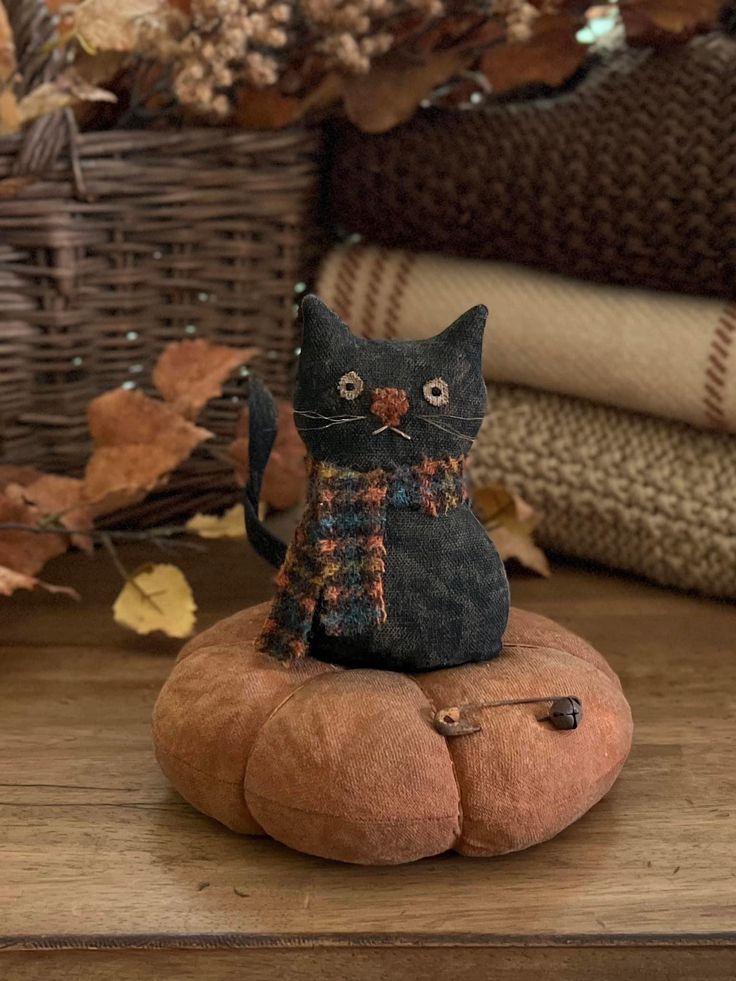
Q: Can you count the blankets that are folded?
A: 3